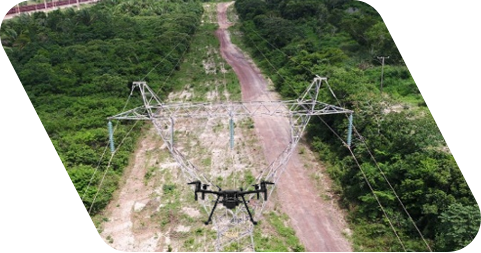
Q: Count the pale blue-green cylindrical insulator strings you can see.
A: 3